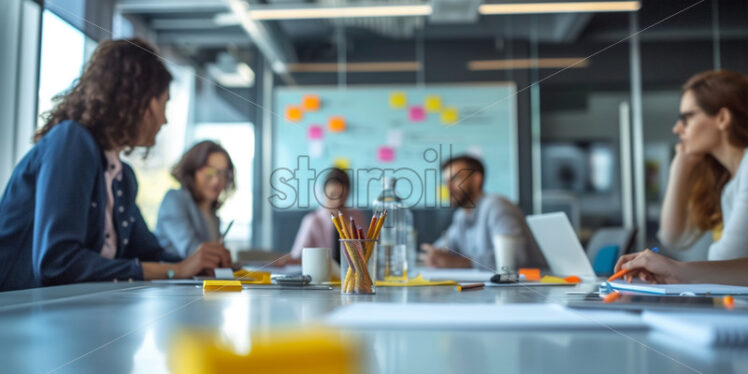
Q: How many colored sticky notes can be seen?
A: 11